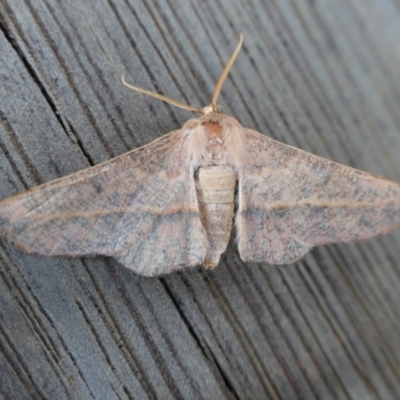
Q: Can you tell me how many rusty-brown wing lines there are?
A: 2